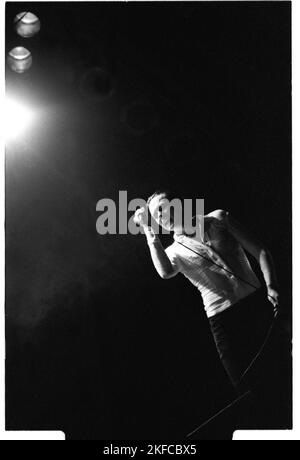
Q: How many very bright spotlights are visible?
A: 1